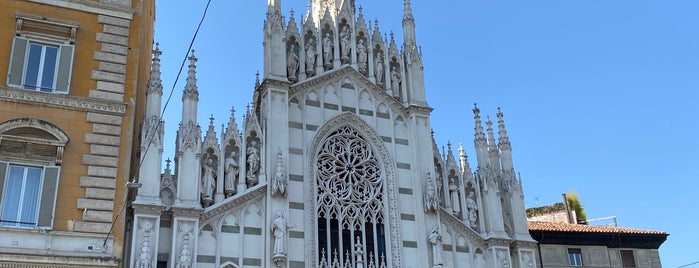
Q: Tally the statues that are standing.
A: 15